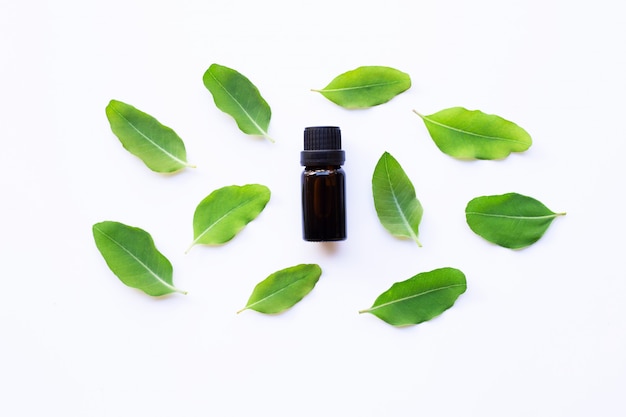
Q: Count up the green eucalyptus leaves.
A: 10